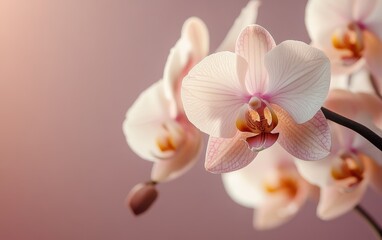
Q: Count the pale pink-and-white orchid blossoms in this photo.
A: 5